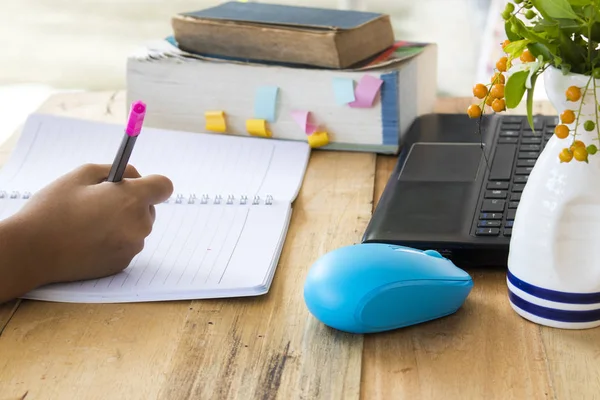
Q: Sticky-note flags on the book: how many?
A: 7